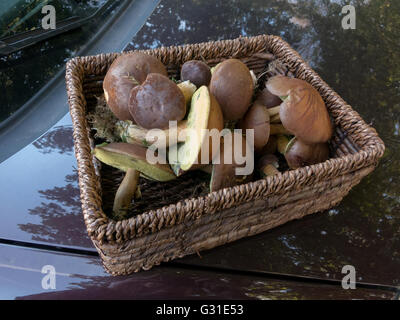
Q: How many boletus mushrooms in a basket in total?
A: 12